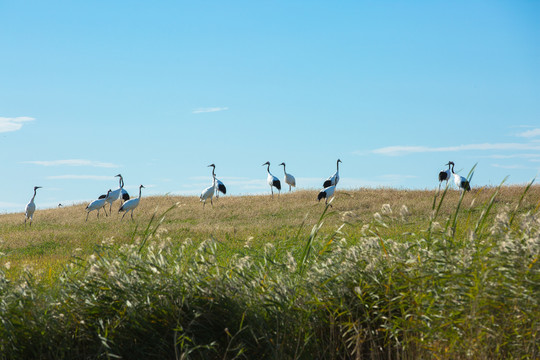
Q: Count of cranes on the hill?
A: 13